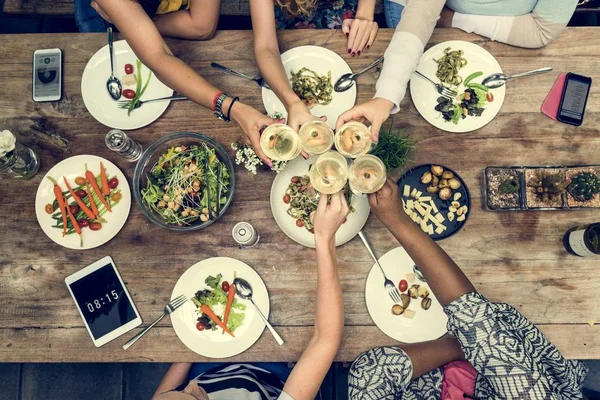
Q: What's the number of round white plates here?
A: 7